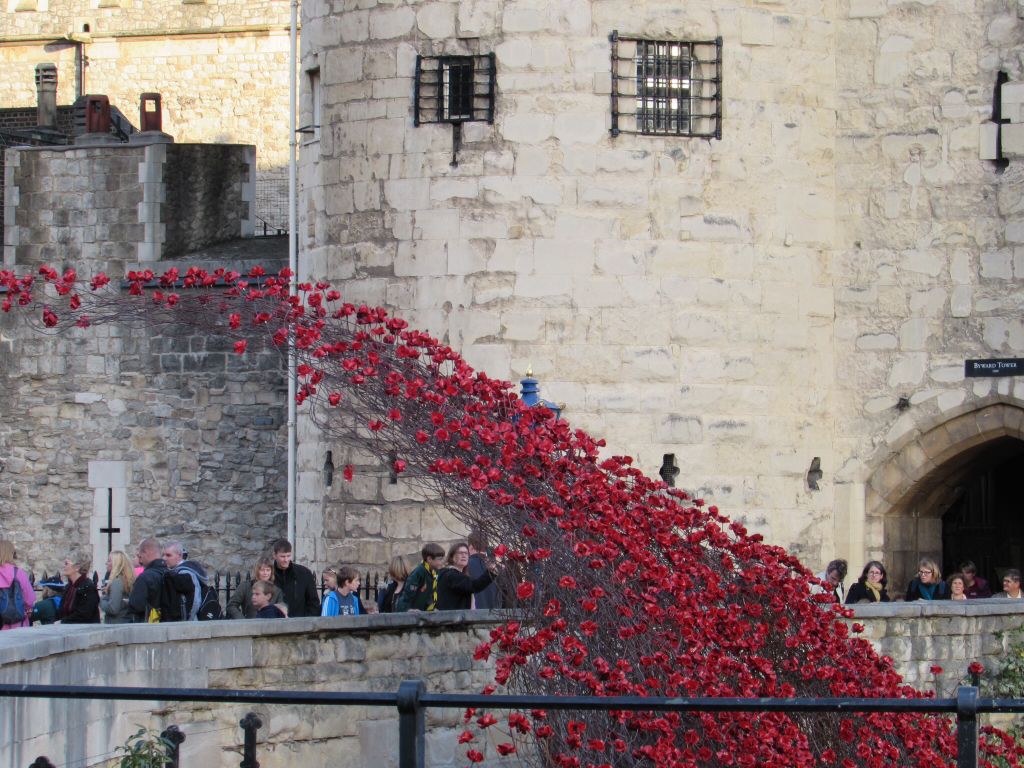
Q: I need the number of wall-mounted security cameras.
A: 0